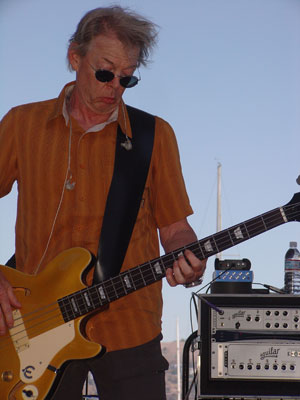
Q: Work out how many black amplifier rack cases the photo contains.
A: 1